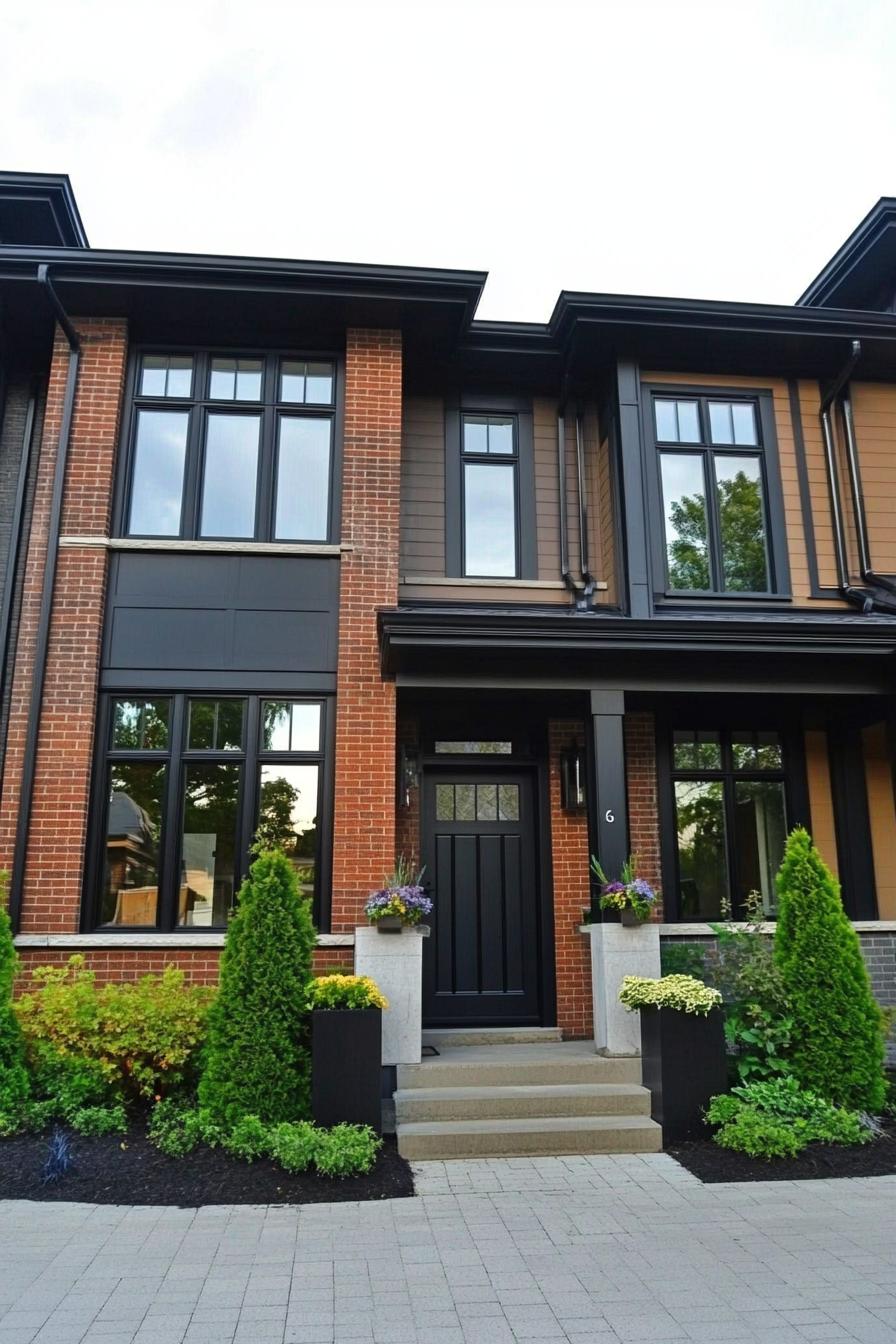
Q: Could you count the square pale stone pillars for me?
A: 2